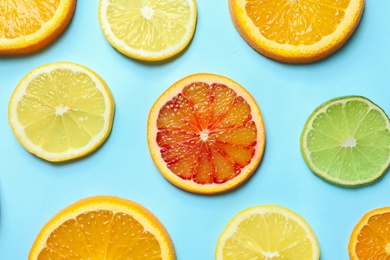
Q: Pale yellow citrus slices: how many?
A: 3